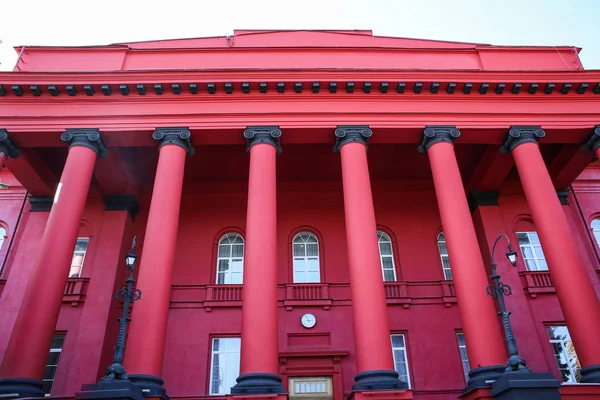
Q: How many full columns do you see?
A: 6